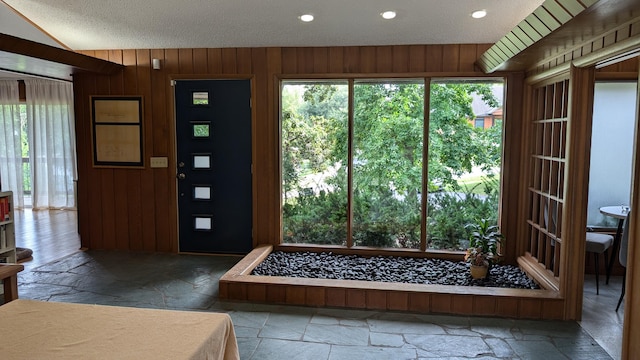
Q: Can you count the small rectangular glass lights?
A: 5